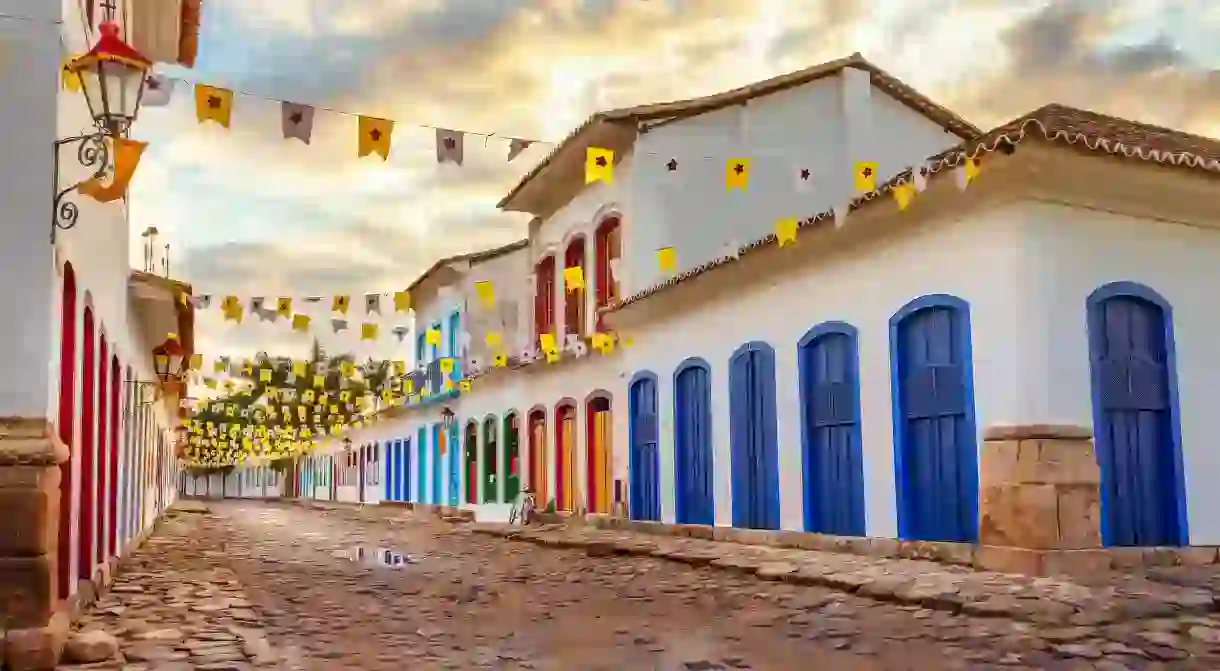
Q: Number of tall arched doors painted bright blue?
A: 6